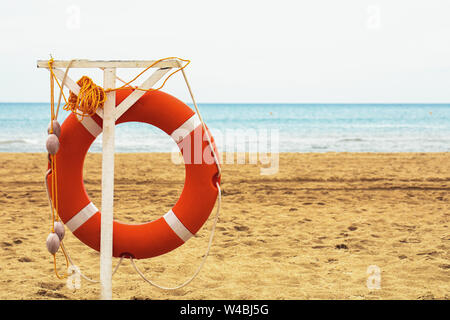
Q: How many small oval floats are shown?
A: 4